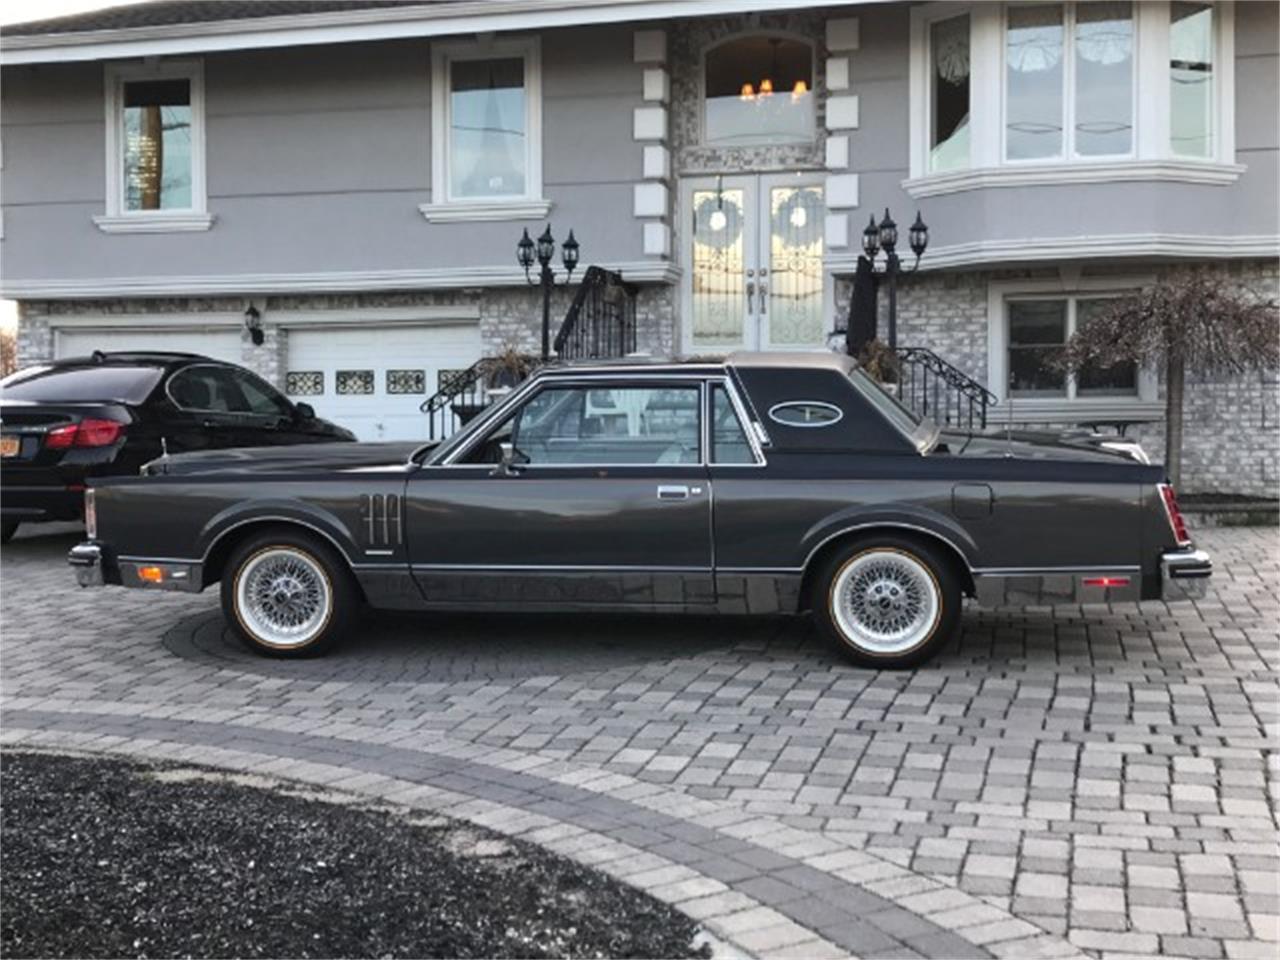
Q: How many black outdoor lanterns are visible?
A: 7